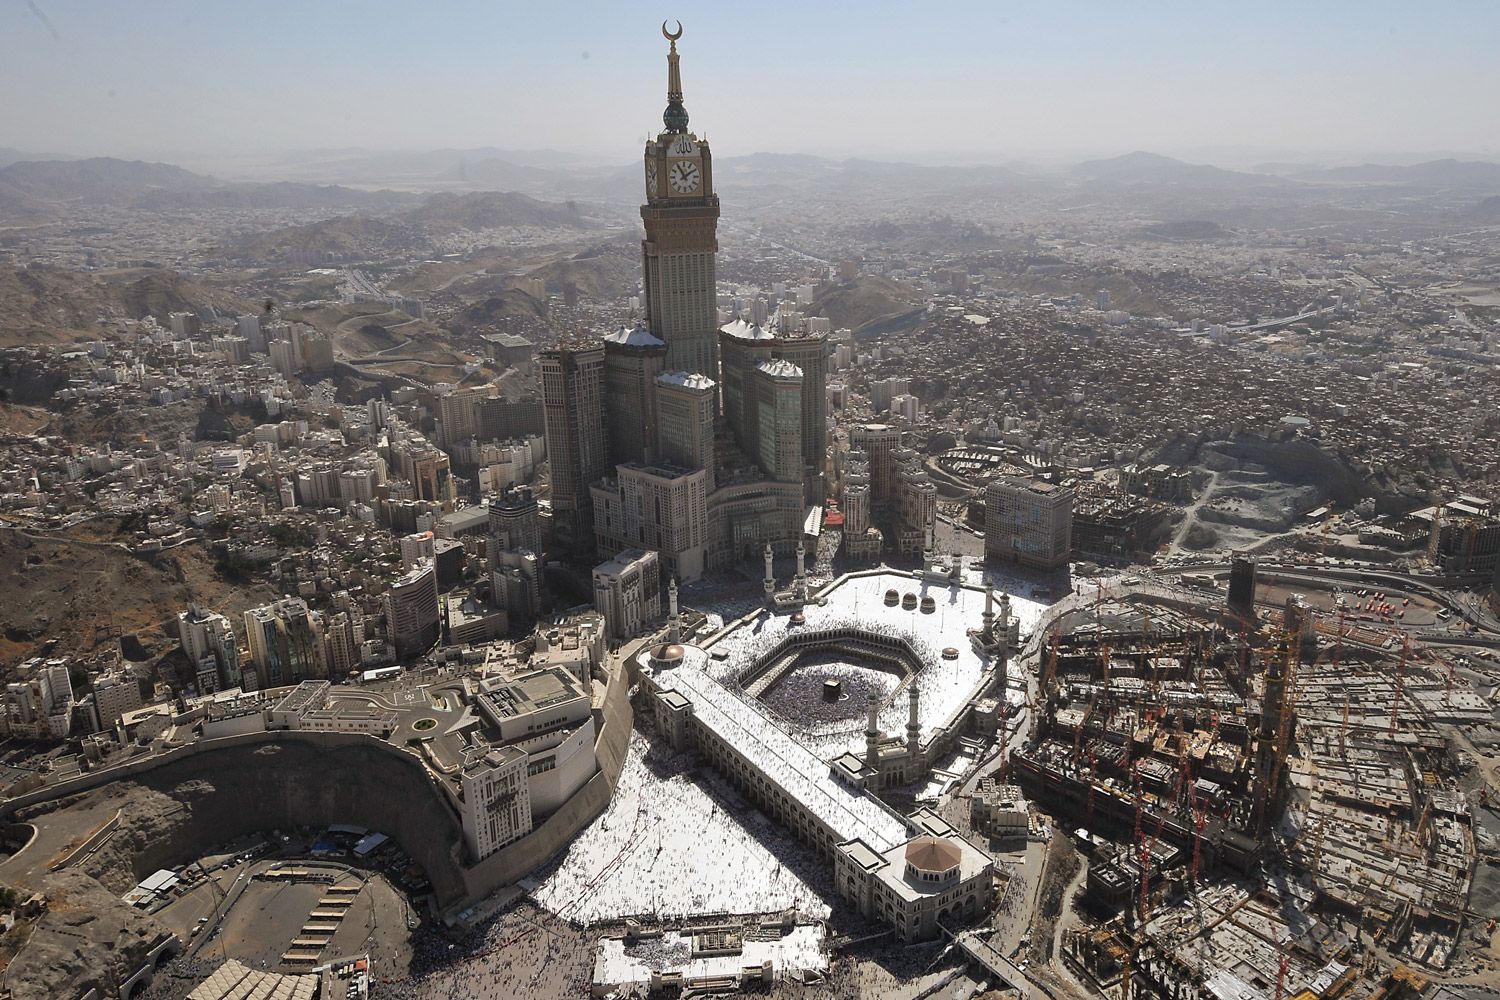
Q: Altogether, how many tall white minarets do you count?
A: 9